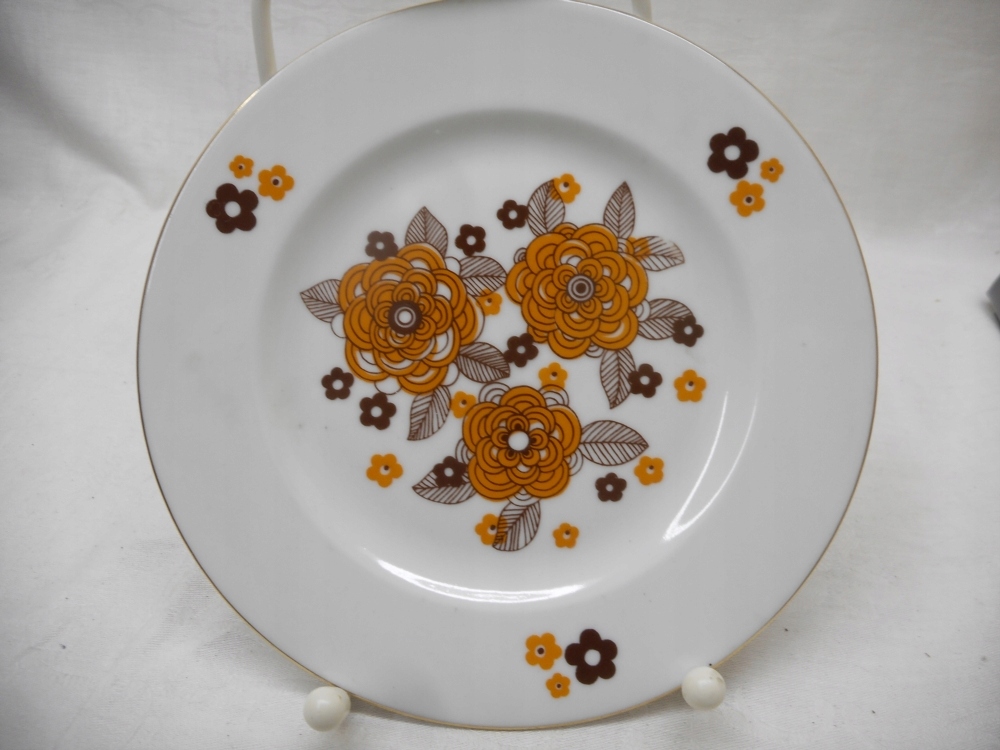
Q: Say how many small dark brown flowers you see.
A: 13